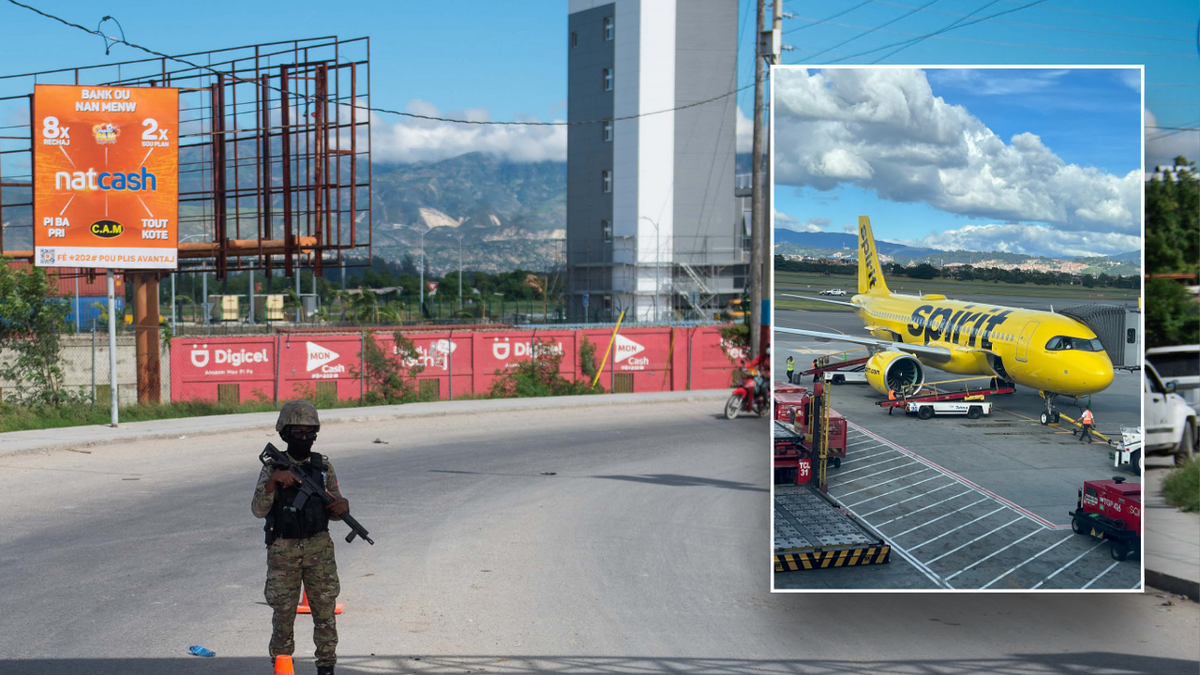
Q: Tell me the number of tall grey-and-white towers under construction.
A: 1